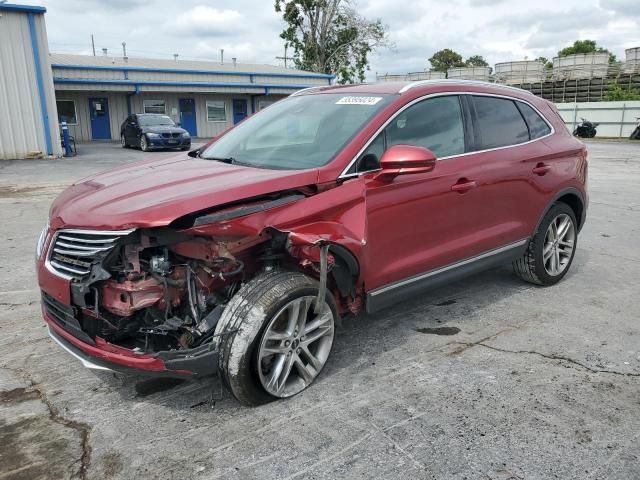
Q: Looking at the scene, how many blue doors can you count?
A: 3